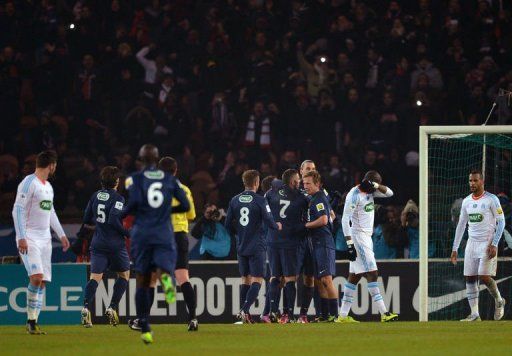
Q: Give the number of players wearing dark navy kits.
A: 7